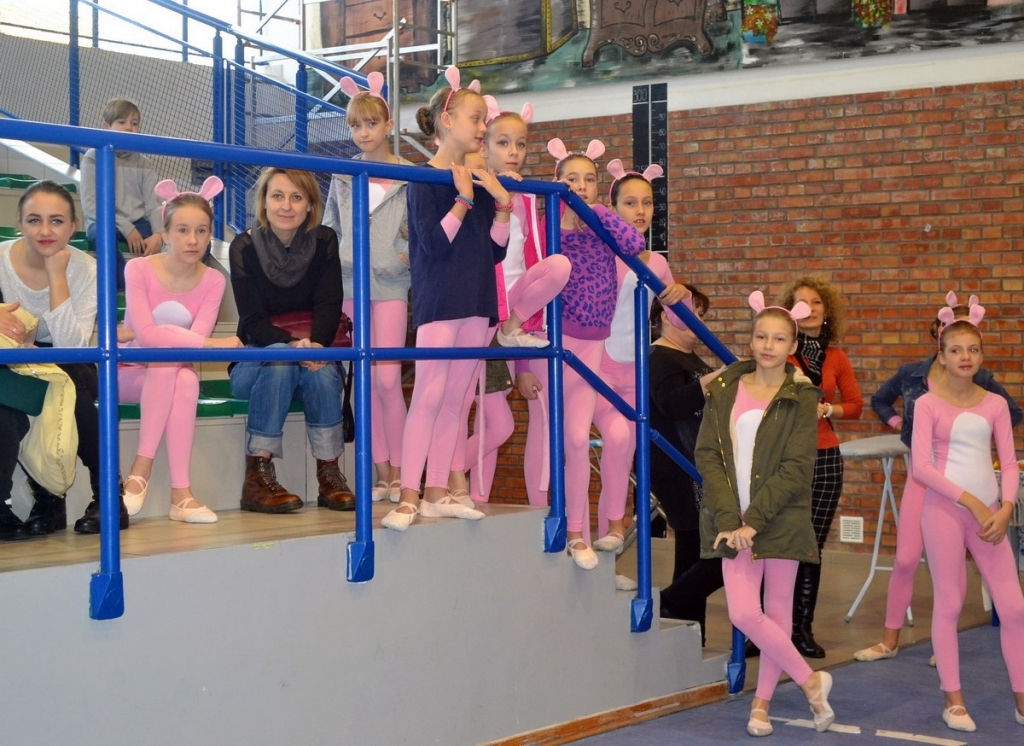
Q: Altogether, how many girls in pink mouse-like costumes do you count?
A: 9